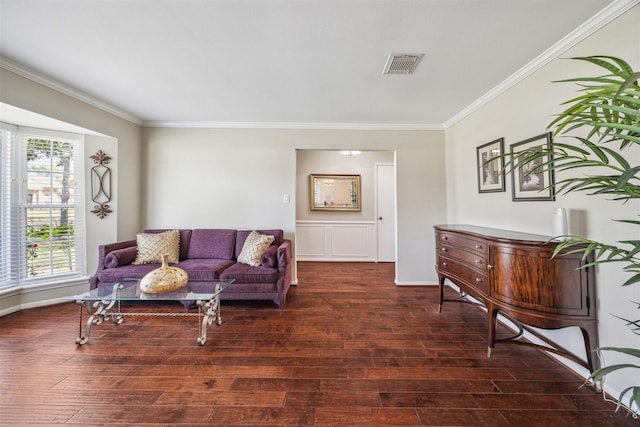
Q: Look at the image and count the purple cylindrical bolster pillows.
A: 2